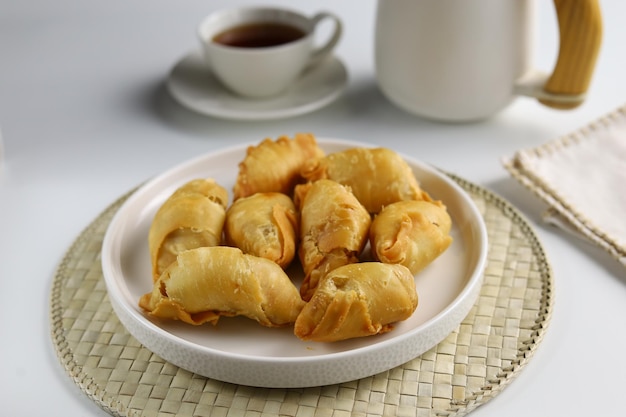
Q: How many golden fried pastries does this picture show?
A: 8